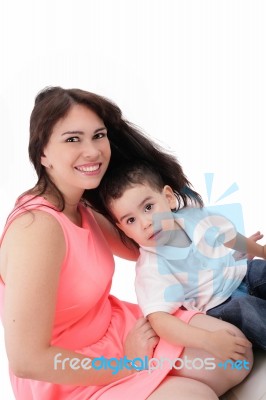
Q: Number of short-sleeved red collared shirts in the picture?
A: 0